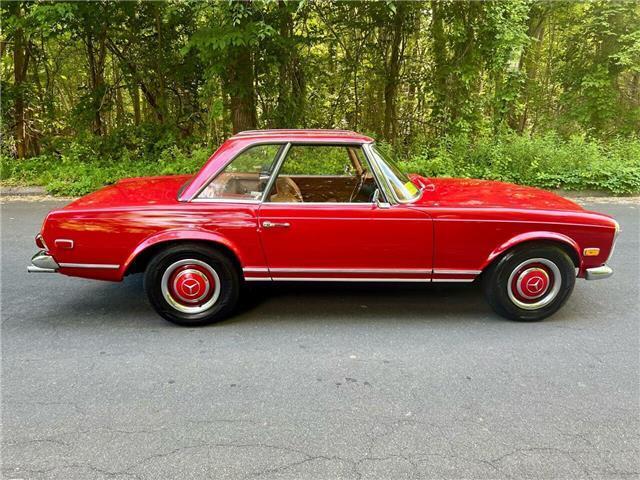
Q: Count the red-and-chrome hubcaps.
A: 2